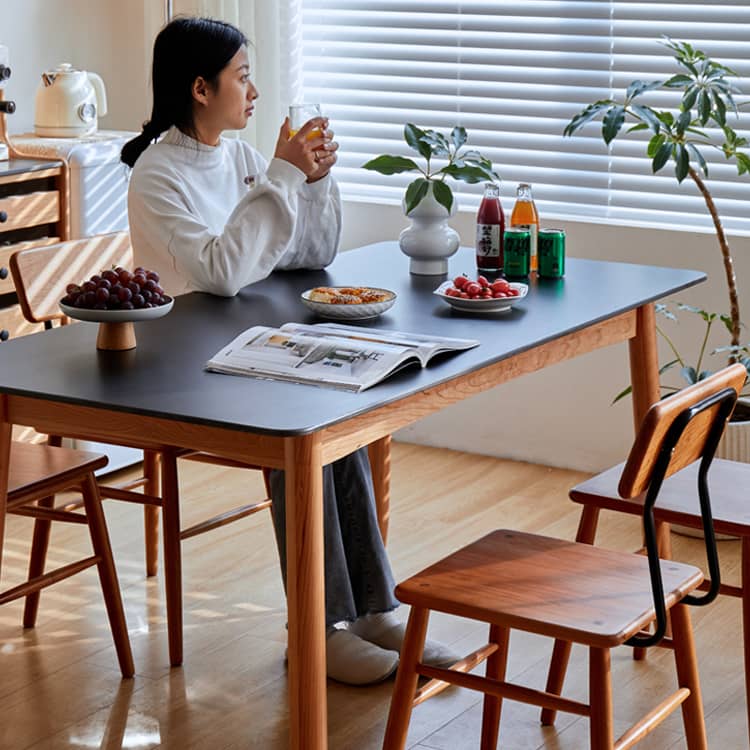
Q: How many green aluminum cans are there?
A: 2